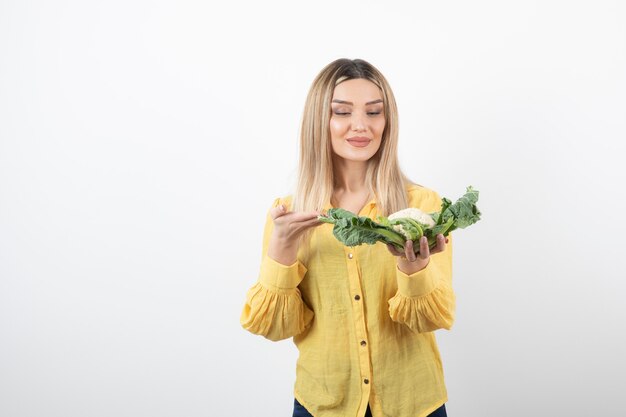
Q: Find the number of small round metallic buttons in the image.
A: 4